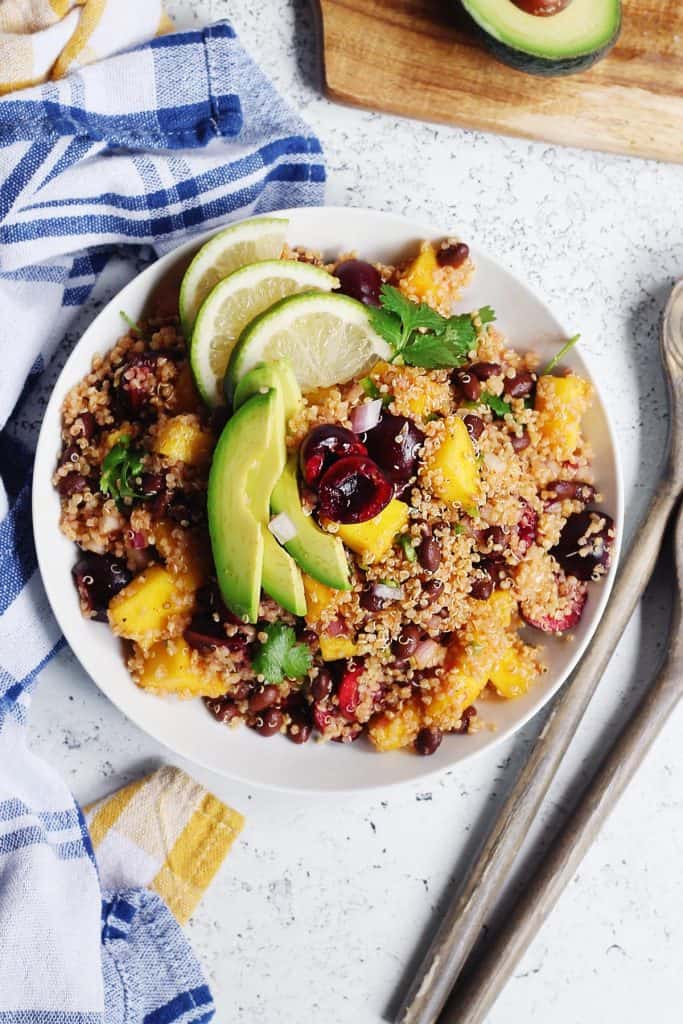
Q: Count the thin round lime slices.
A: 3